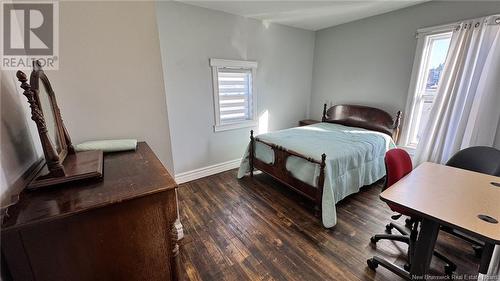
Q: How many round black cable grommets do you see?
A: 2